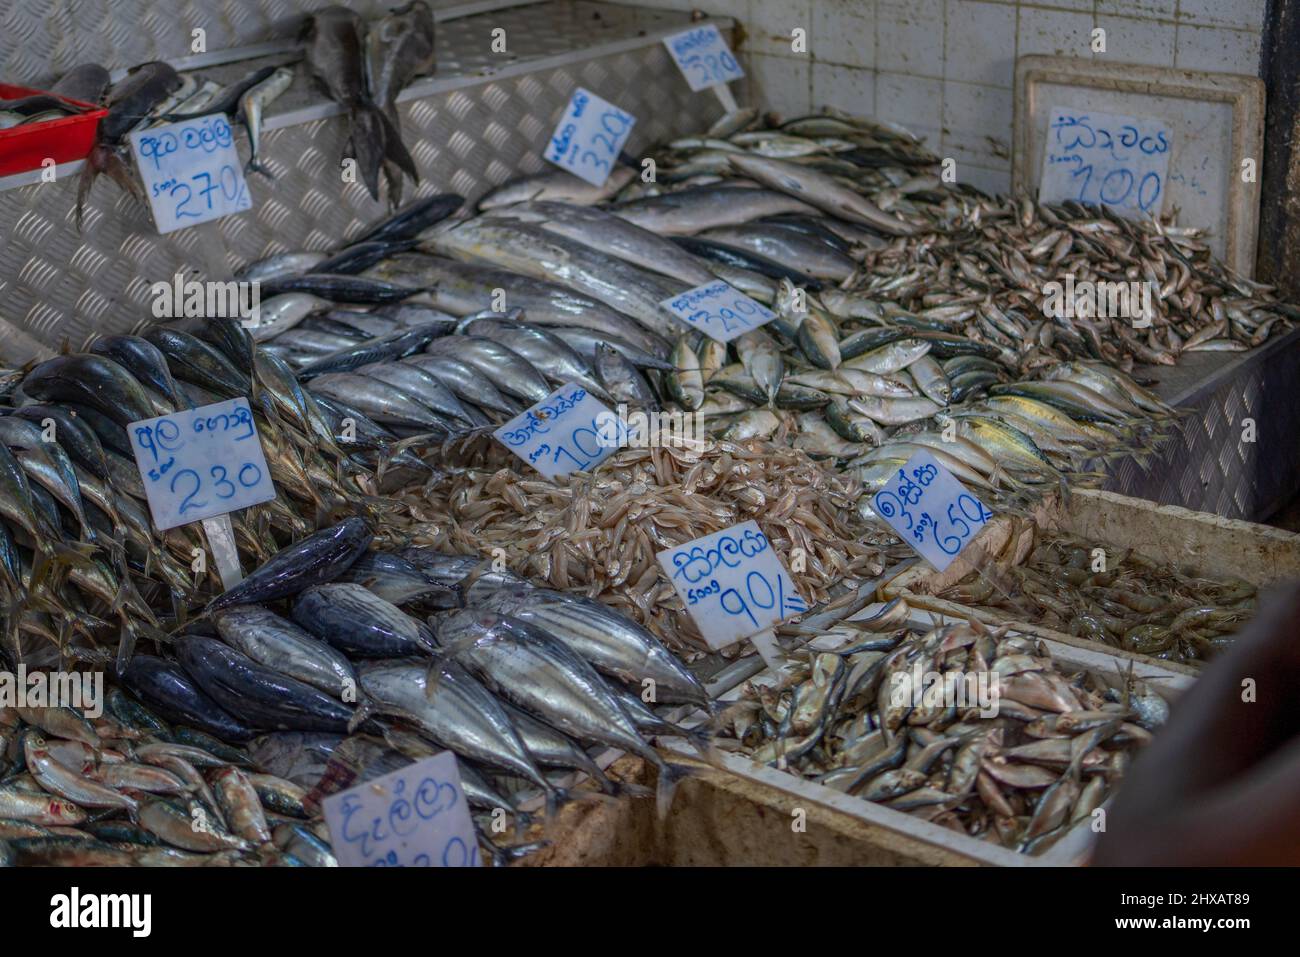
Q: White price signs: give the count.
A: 10